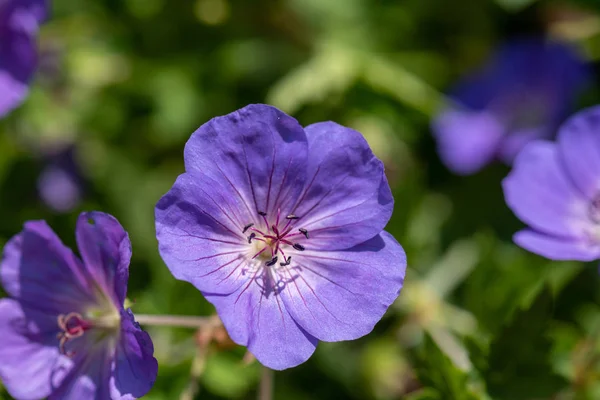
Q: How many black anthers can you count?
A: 8